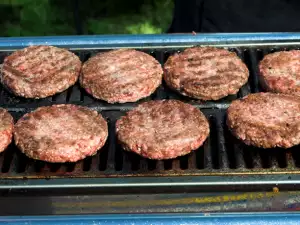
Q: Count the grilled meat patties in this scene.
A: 8